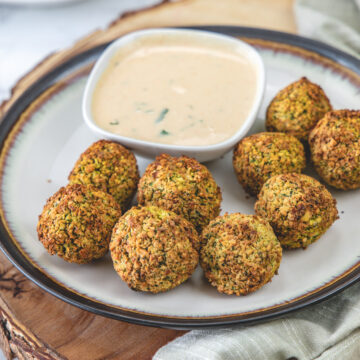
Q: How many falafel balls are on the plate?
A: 9